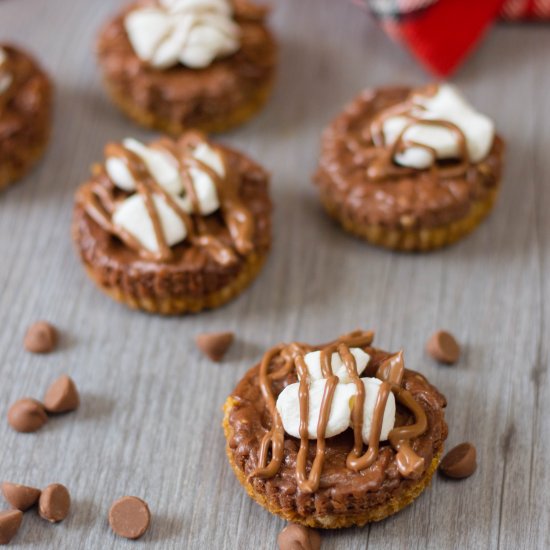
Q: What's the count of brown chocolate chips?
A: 11